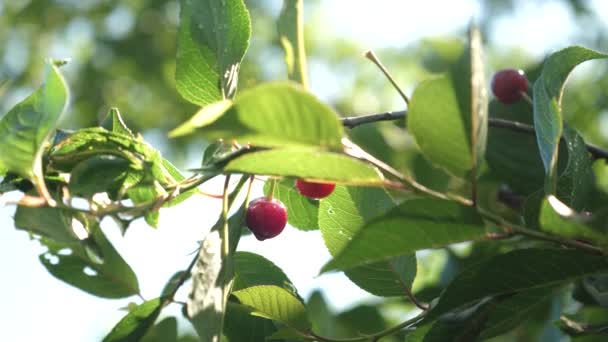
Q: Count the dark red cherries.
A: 3